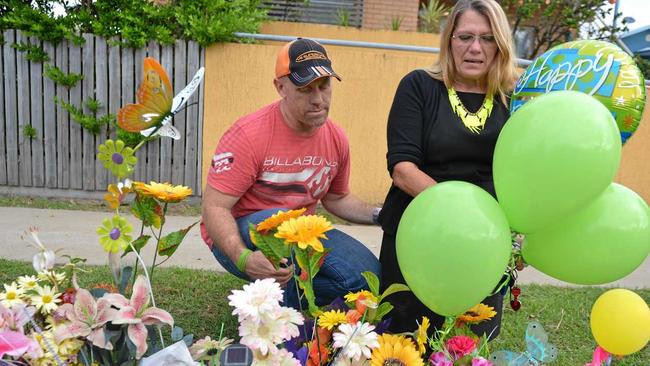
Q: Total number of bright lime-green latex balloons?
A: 3